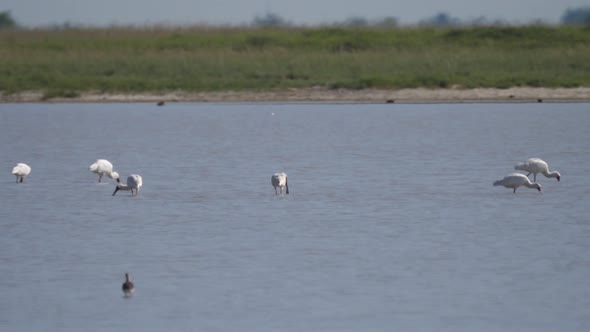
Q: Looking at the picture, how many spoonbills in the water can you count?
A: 6